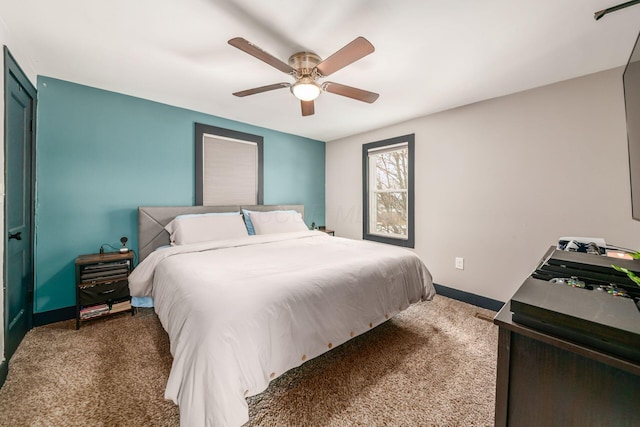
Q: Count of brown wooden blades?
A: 5